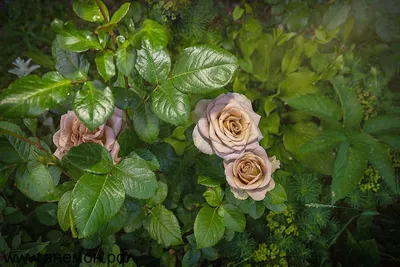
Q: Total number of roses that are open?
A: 3